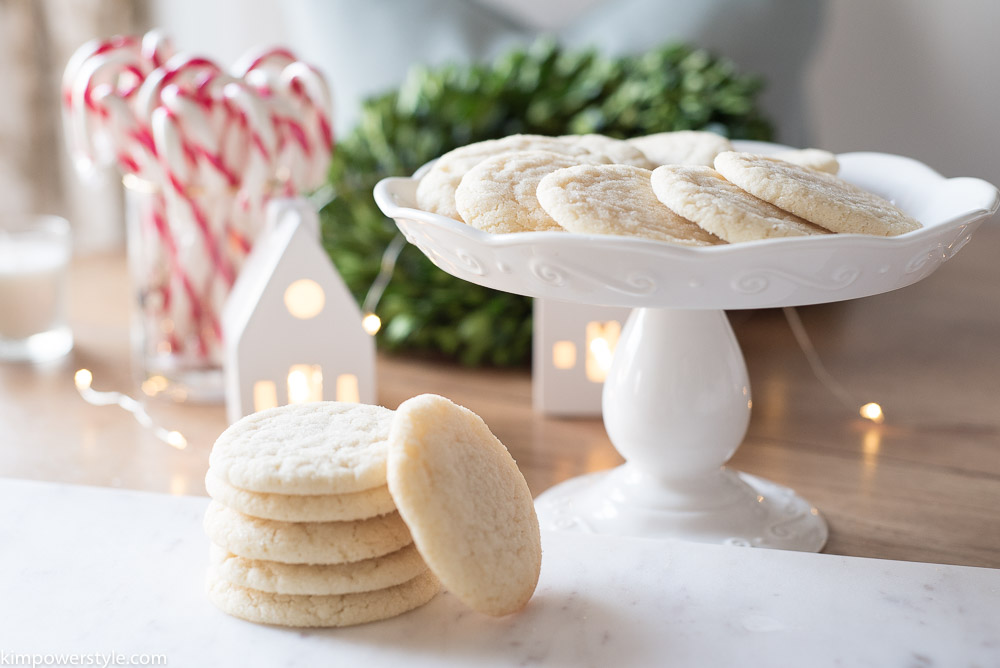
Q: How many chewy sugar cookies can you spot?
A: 14